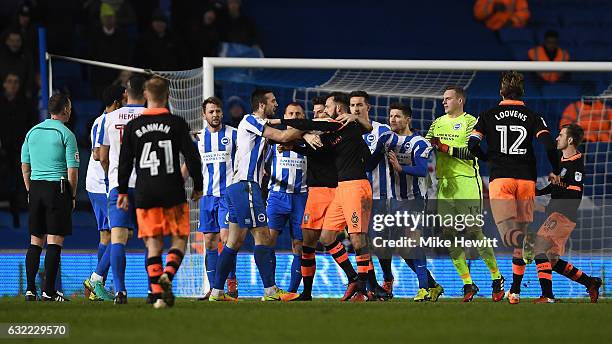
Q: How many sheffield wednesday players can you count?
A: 5